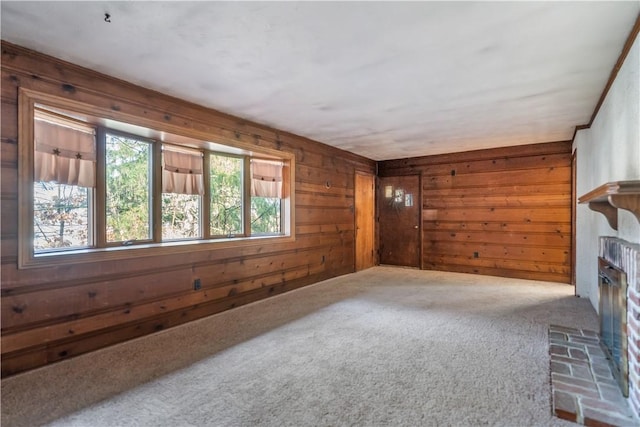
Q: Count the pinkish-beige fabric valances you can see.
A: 3